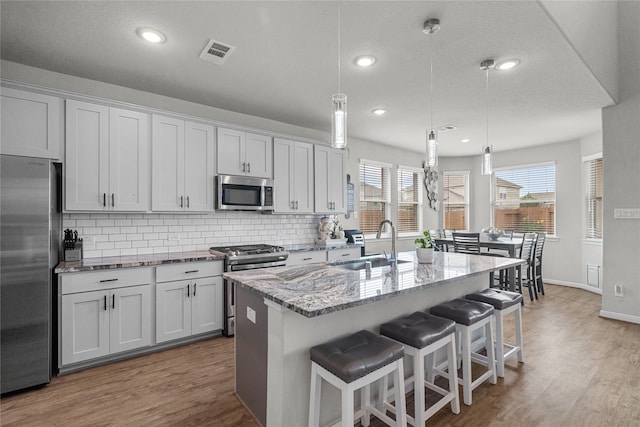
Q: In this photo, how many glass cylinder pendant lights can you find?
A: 3